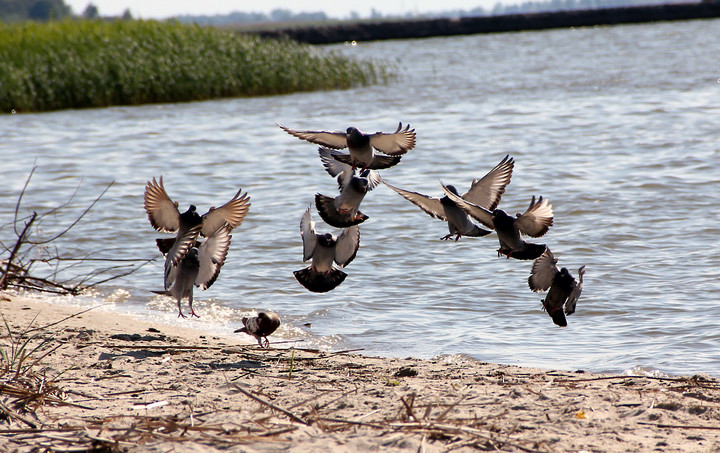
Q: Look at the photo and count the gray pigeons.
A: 9